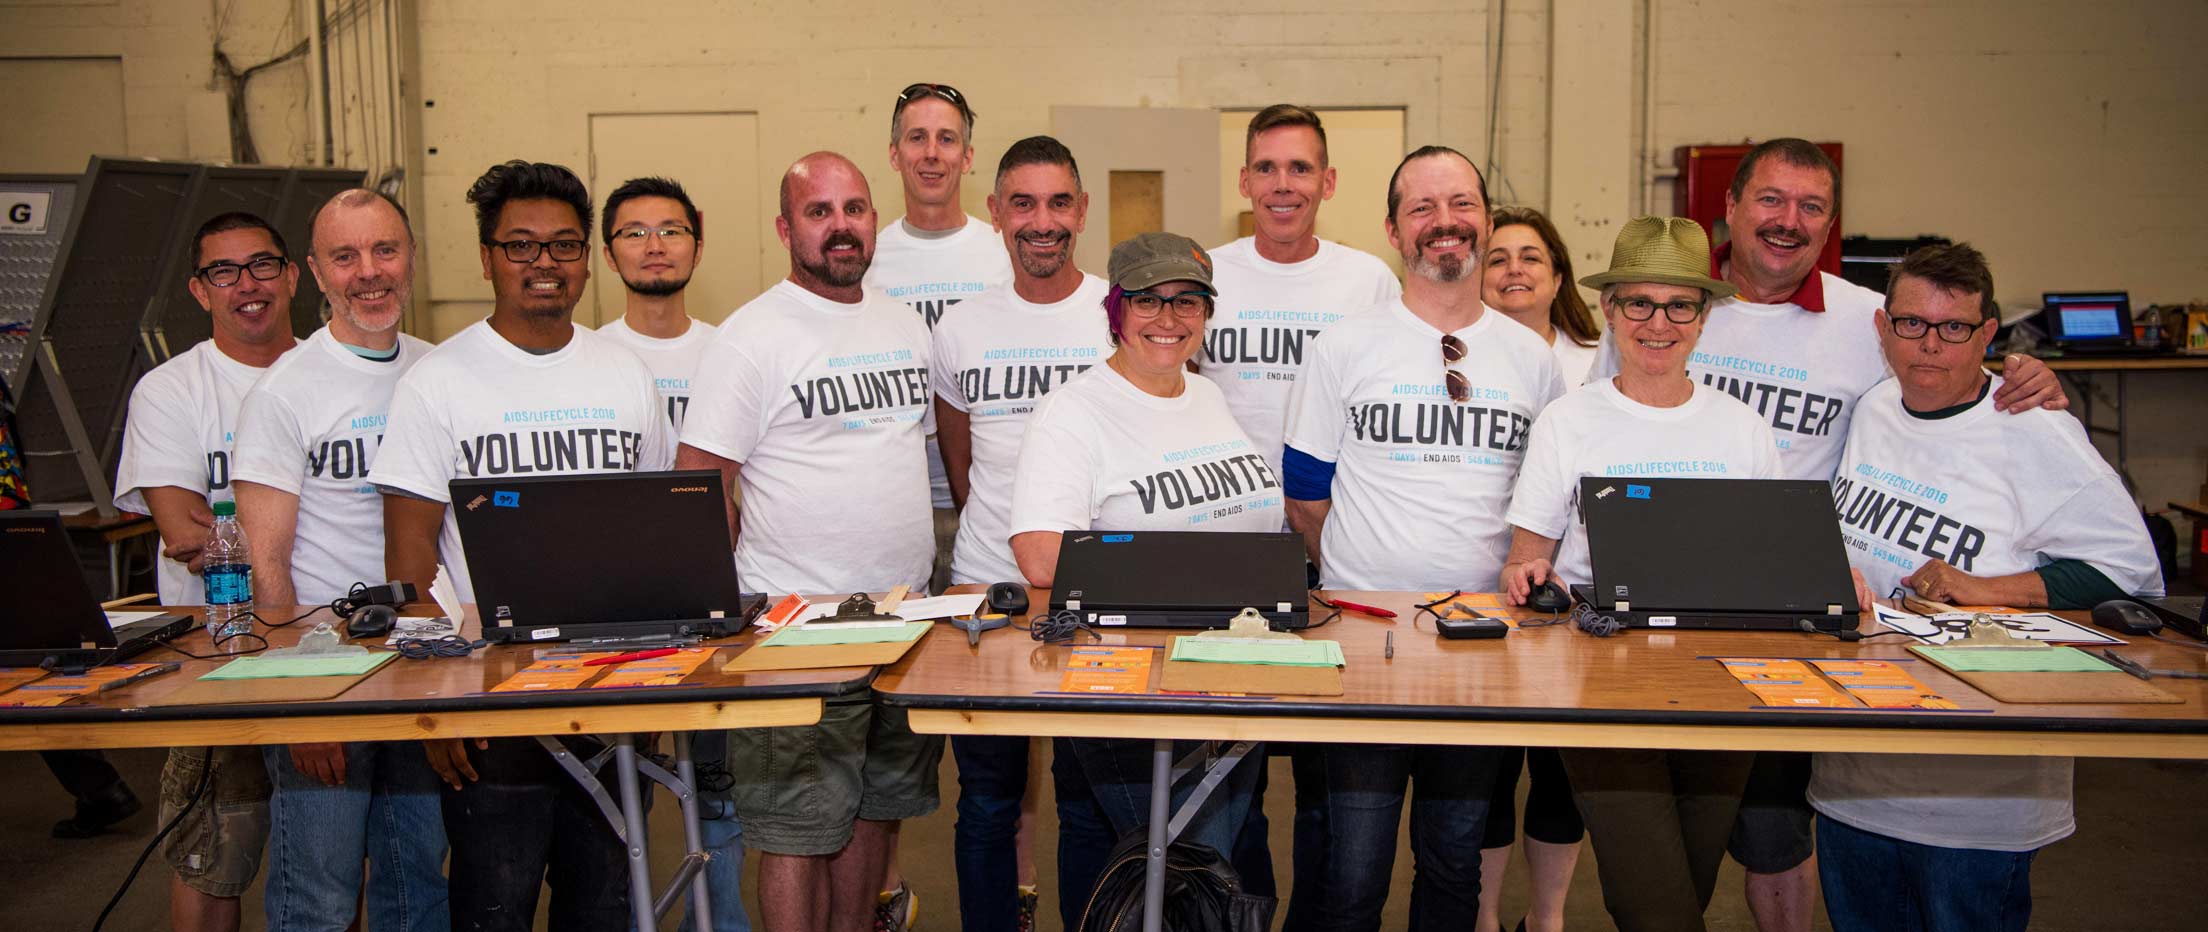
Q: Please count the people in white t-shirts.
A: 14